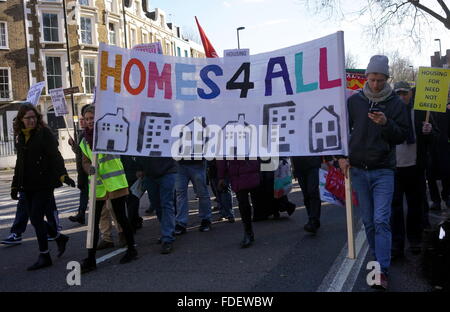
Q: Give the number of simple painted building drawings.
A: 6